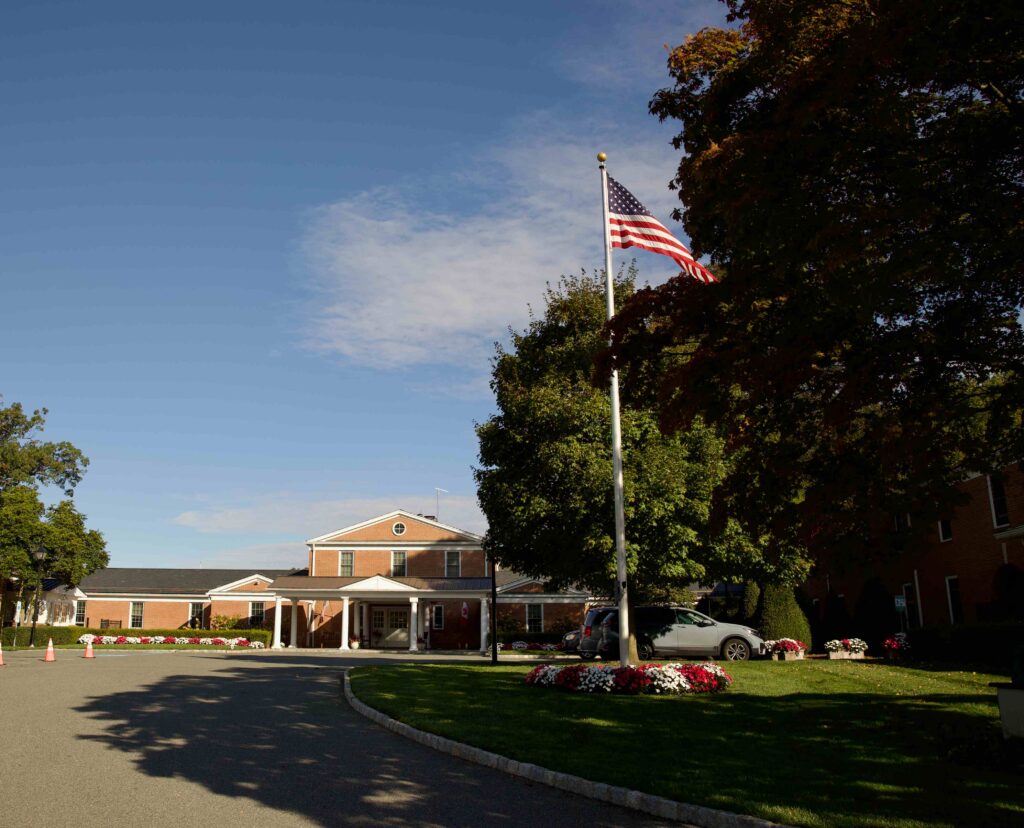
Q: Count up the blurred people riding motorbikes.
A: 0